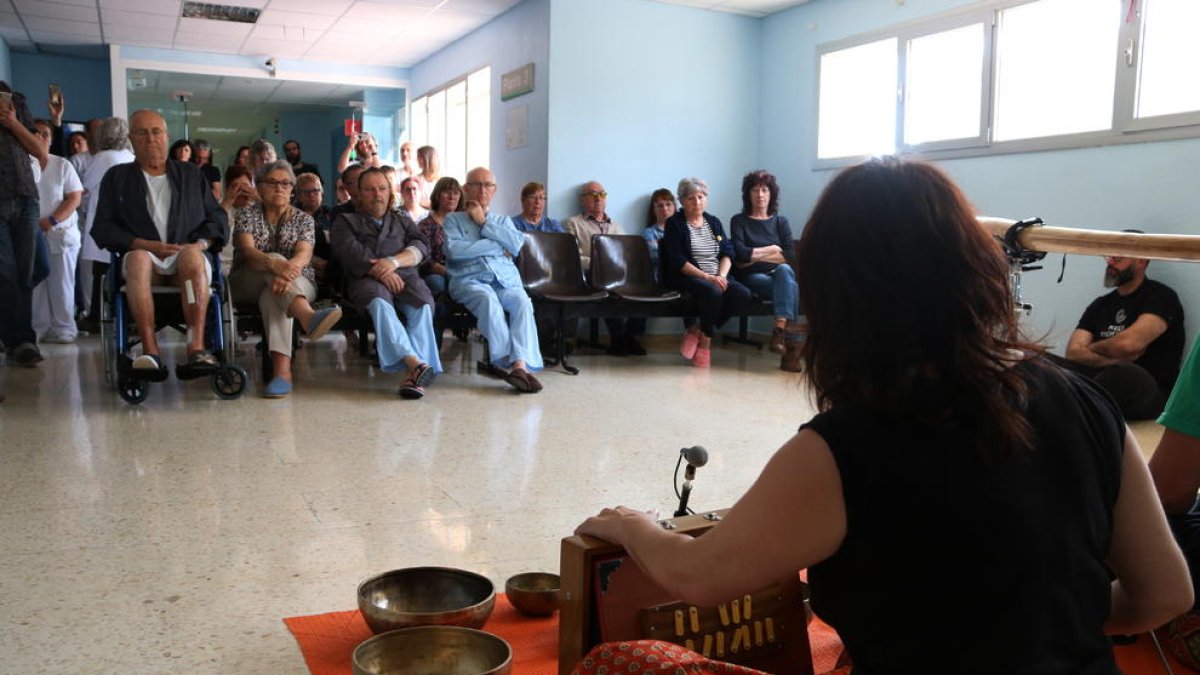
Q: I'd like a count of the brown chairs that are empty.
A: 2